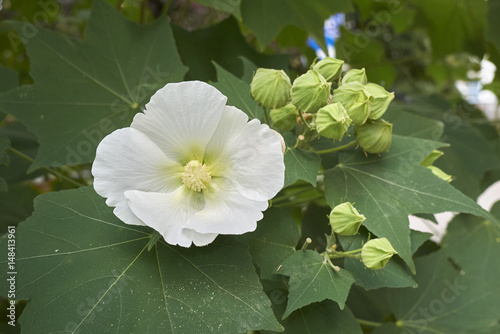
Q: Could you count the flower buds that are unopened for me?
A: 11